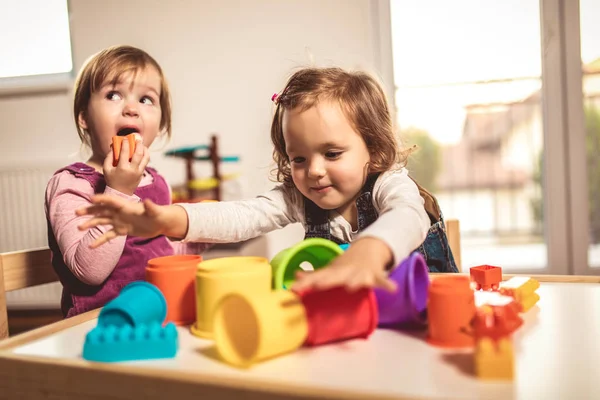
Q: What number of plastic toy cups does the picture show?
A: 8